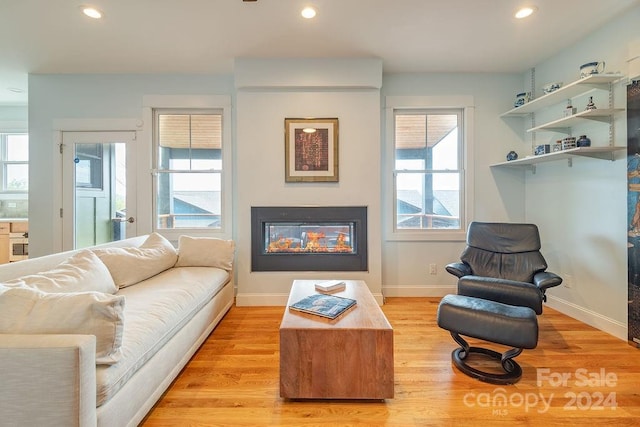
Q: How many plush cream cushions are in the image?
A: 4